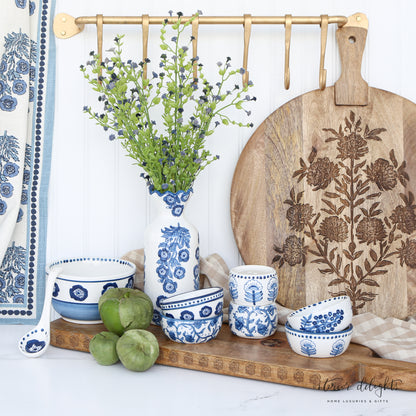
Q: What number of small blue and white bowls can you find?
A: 6